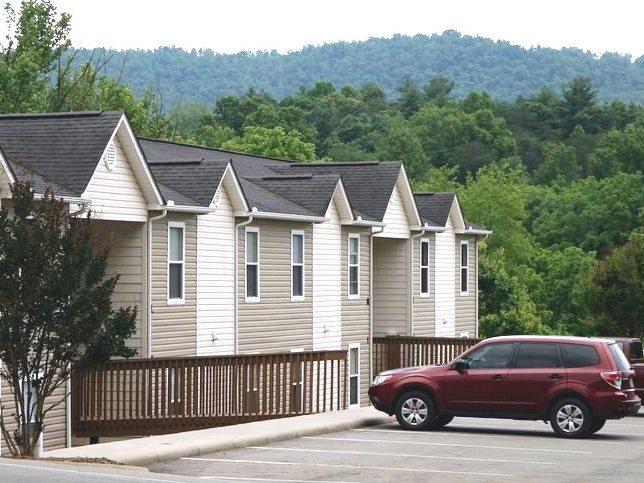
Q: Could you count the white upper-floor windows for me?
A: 6